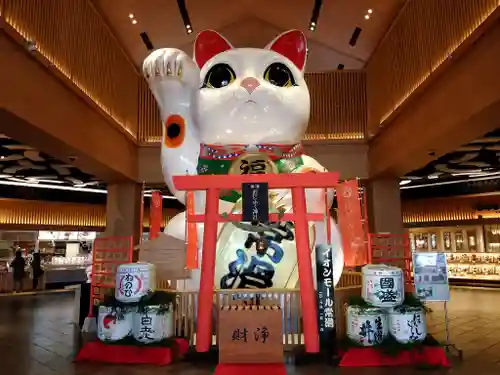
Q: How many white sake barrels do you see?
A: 6